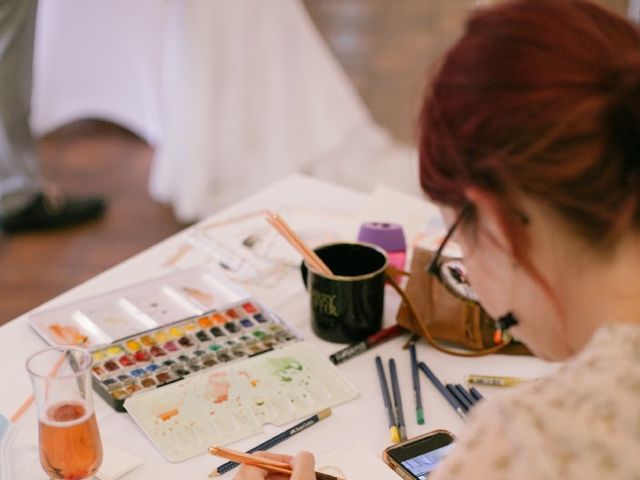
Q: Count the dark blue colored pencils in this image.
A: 8